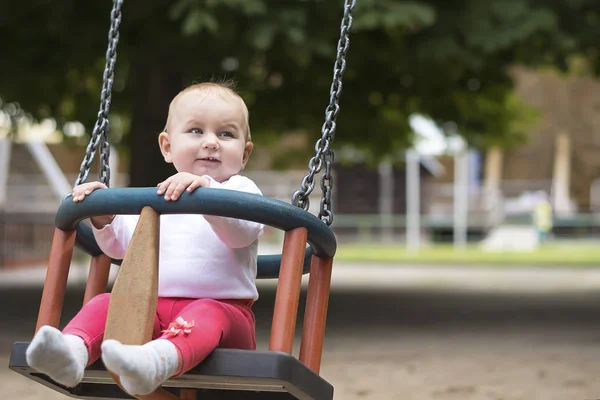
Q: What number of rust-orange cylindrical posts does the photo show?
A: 4